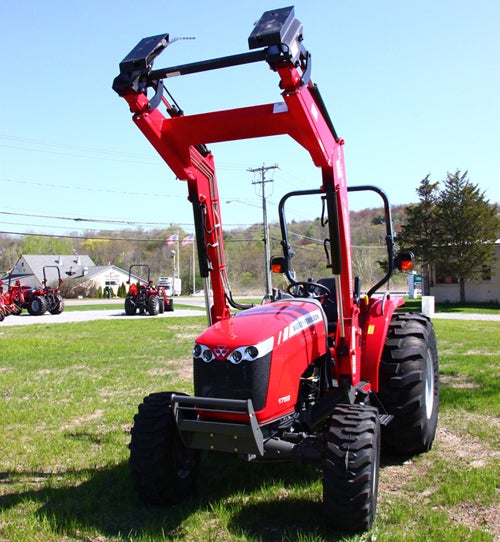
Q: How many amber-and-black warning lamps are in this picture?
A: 2